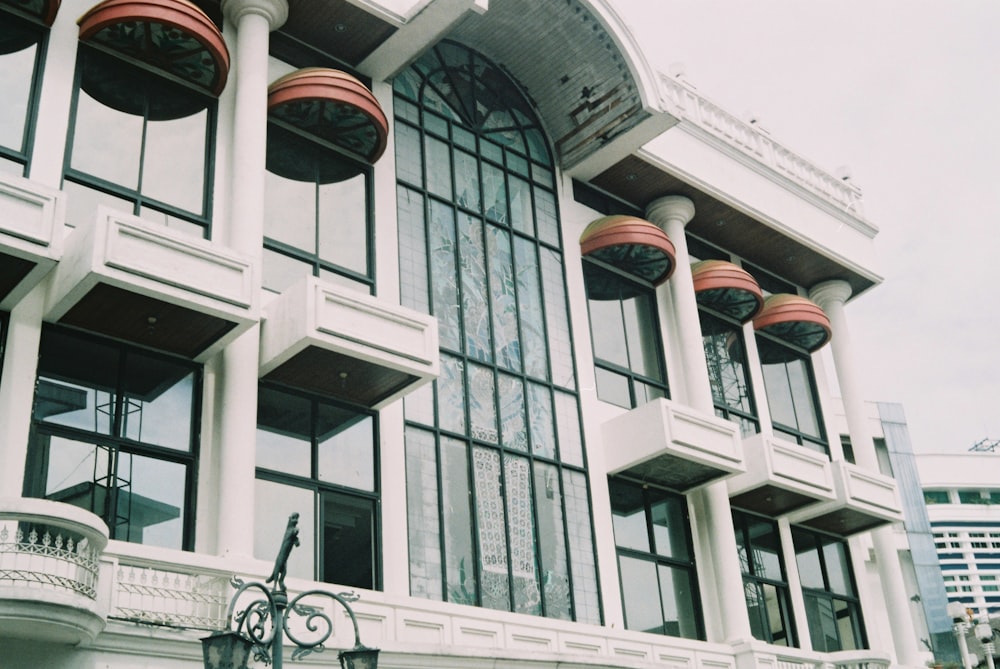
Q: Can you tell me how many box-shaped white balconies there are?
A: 6